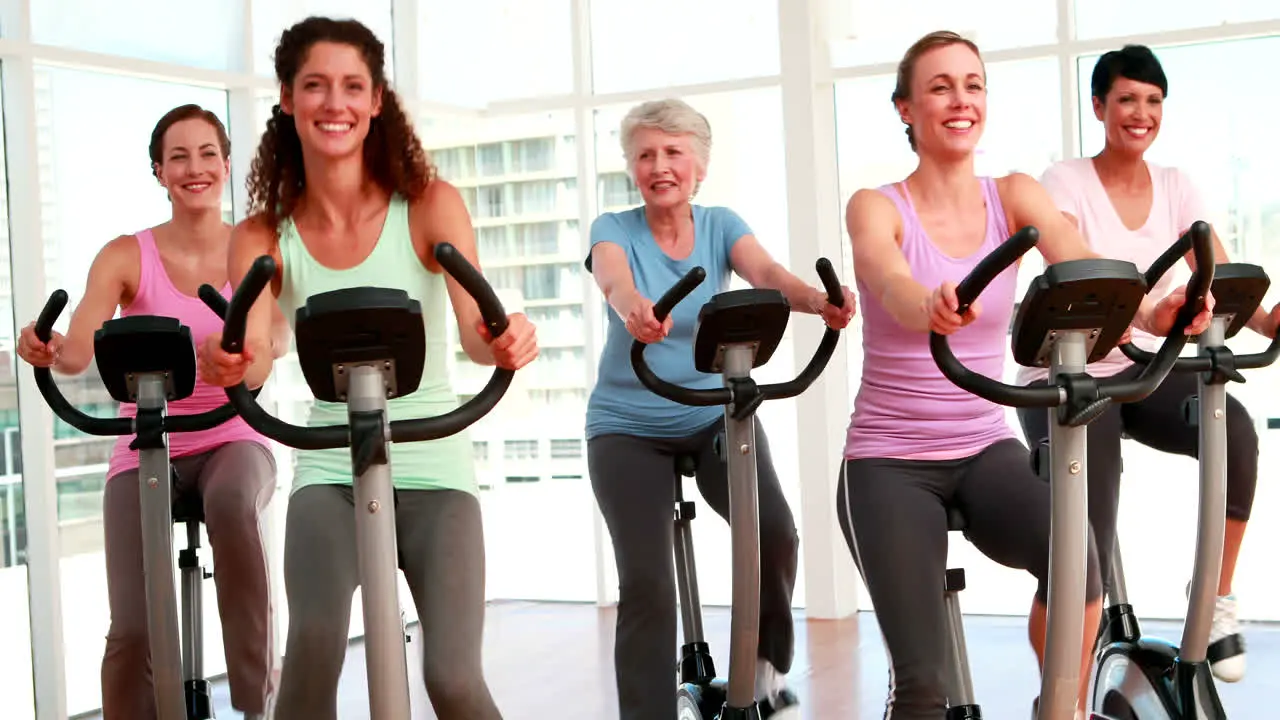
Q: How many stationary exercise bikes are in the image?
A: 5